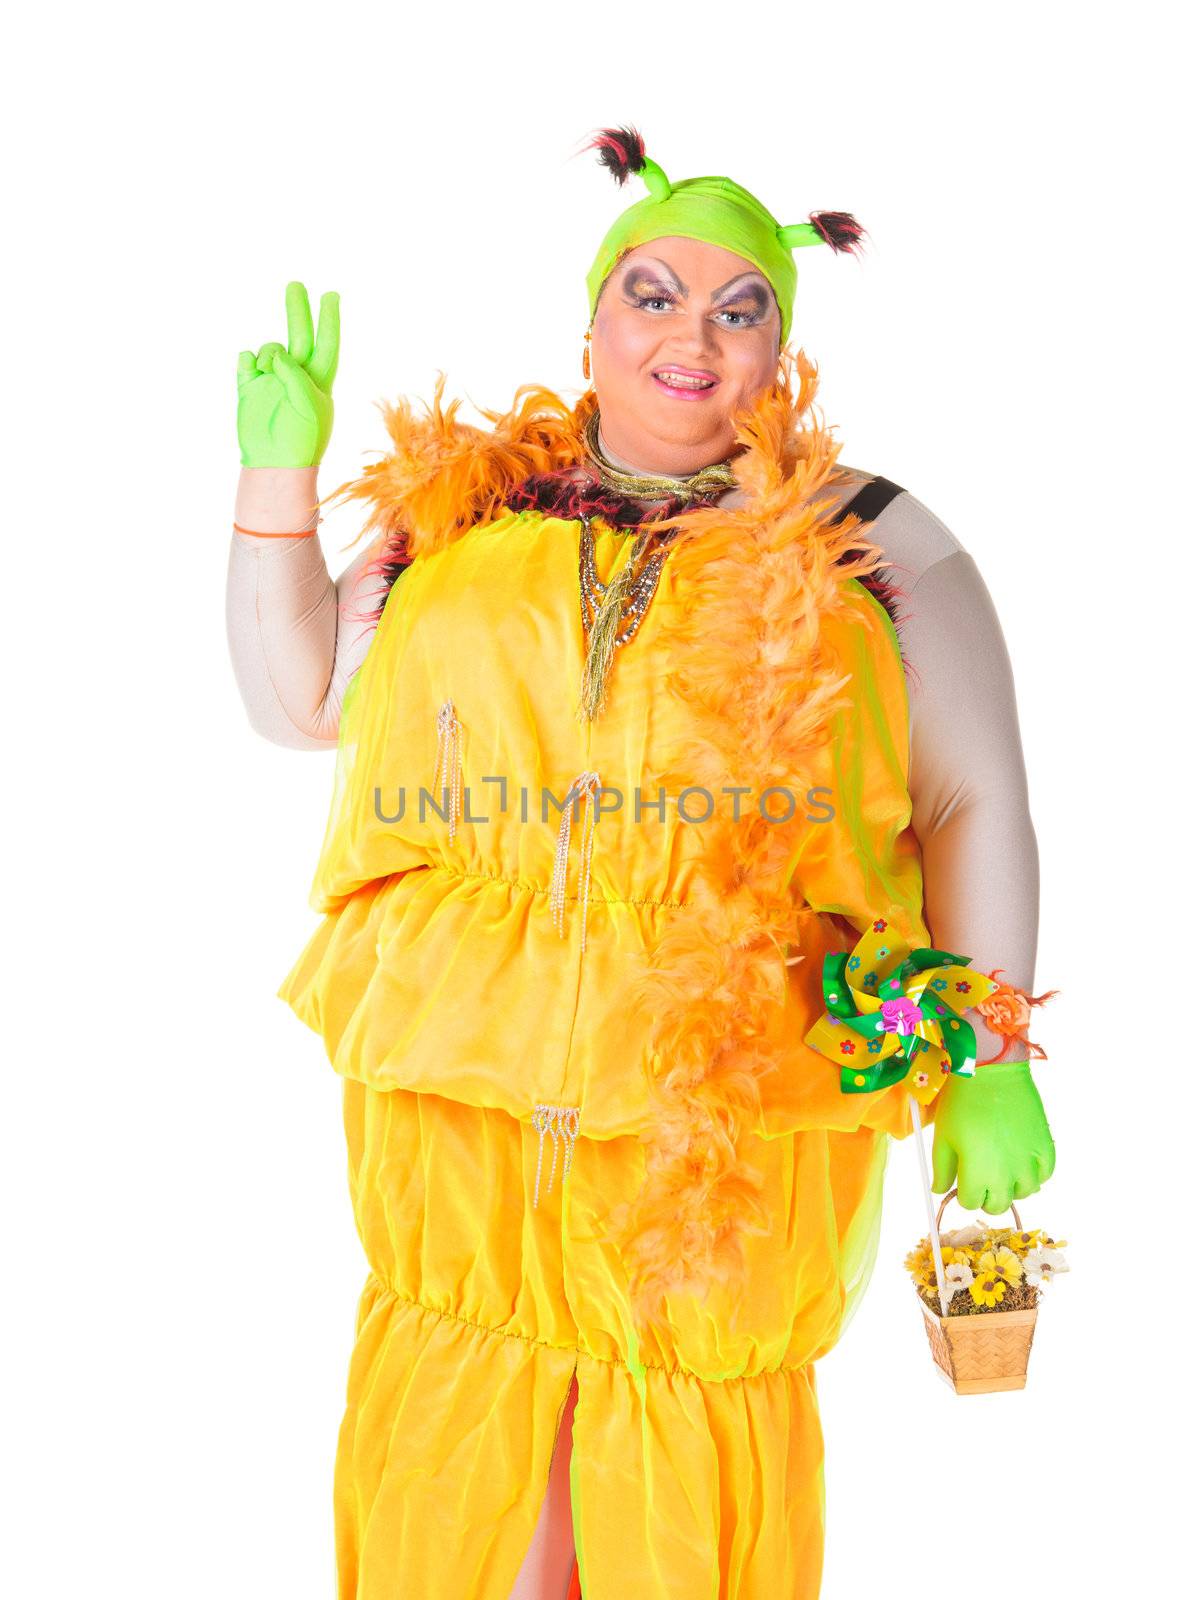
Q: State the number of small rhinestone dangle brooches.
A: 3